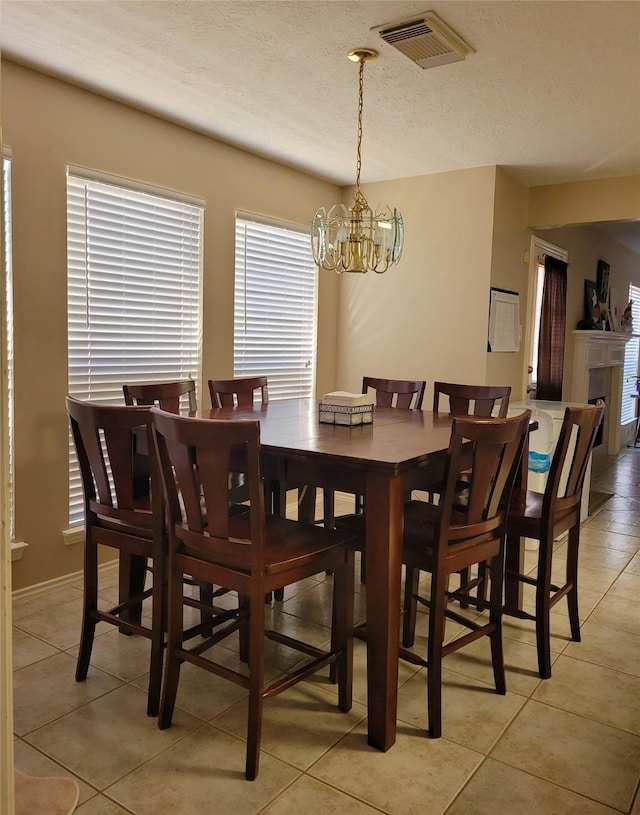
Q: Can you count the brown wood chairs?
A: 8